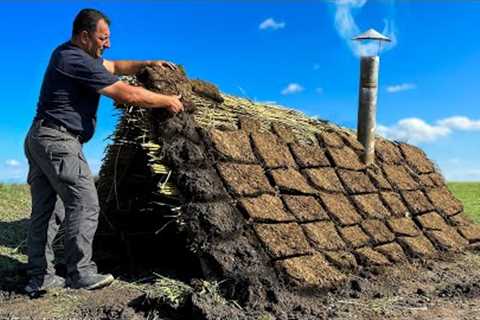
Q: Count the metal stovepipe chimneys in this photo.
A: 1